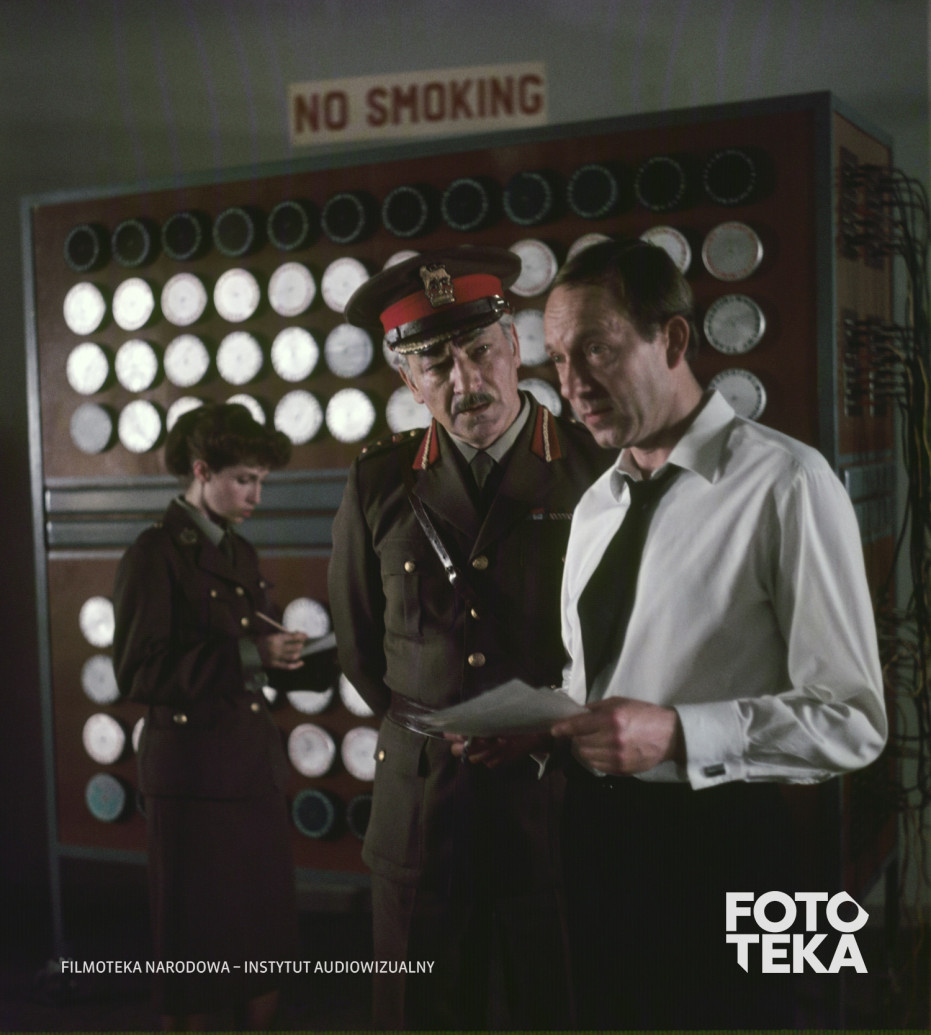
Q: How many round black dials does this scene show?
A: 14